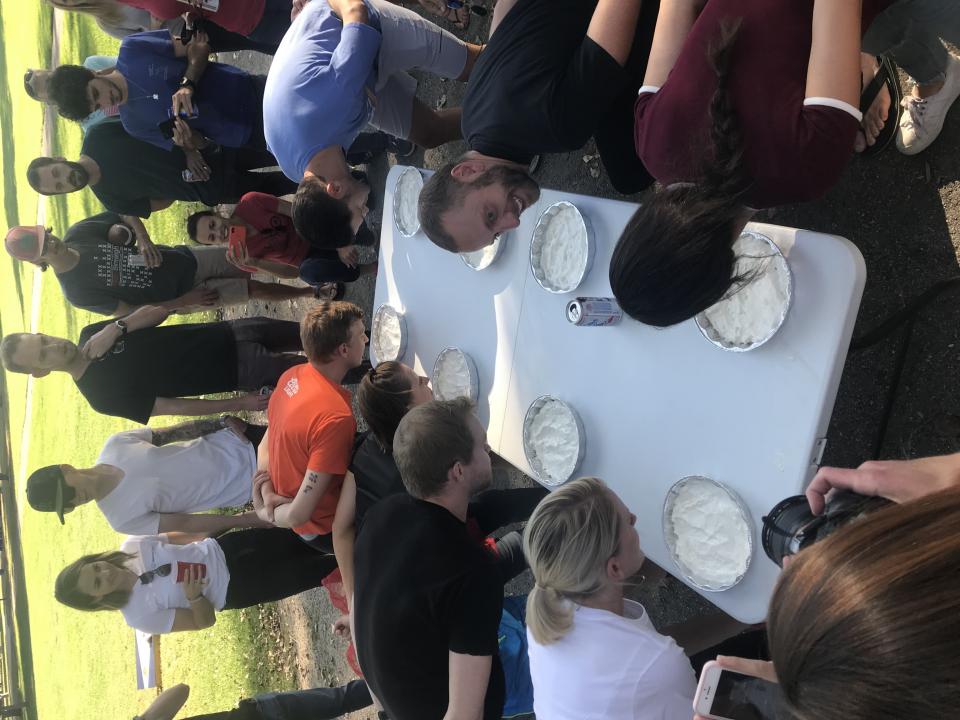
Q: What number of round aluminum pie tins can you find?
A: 8